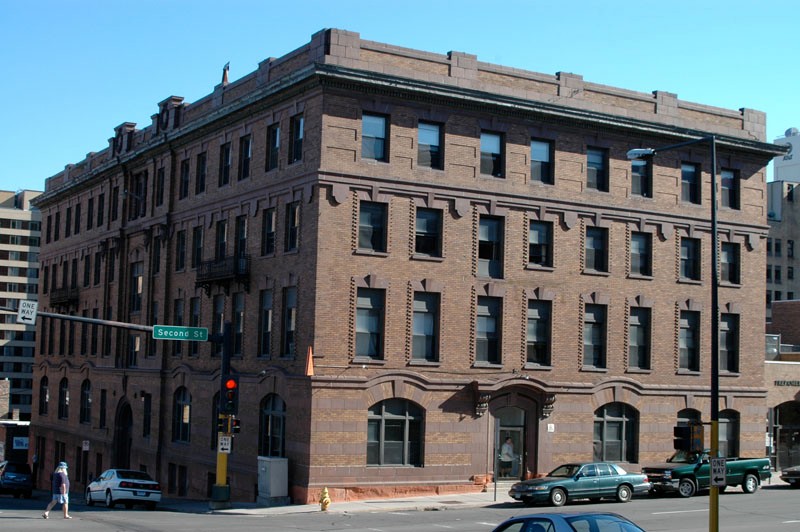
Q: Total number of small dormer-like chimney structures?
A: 2